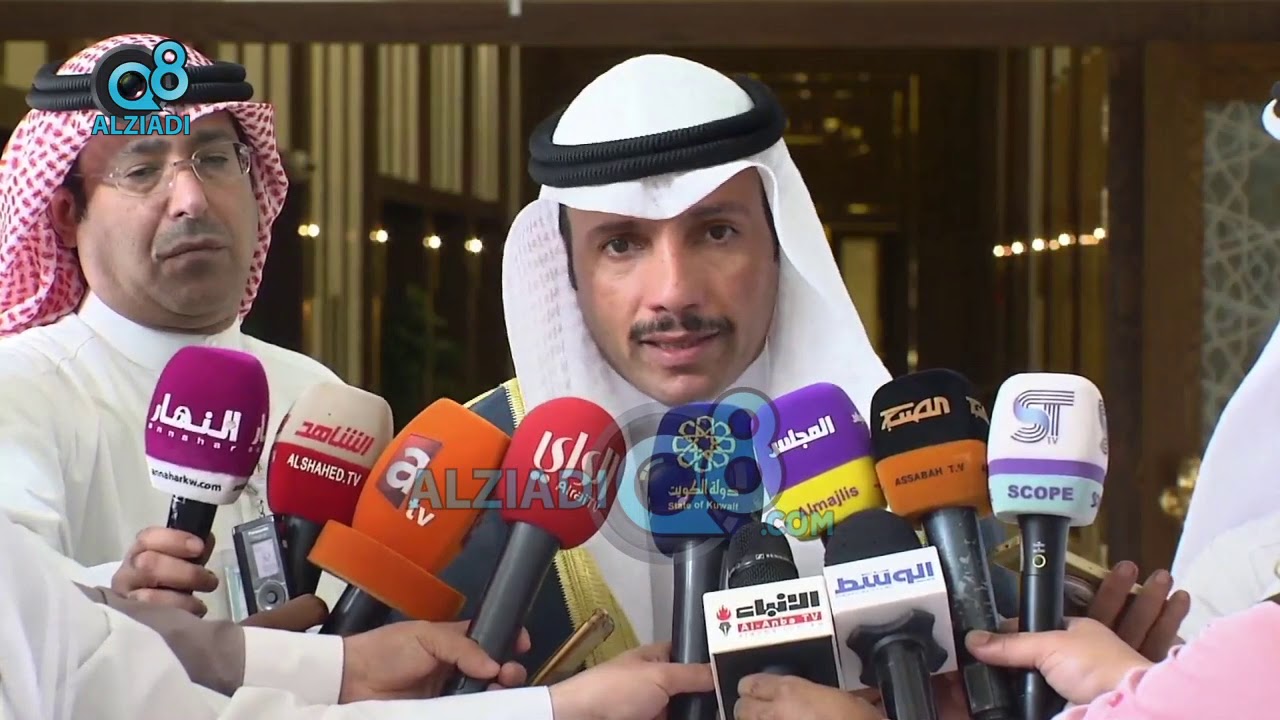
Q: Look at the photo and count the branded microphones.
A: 10